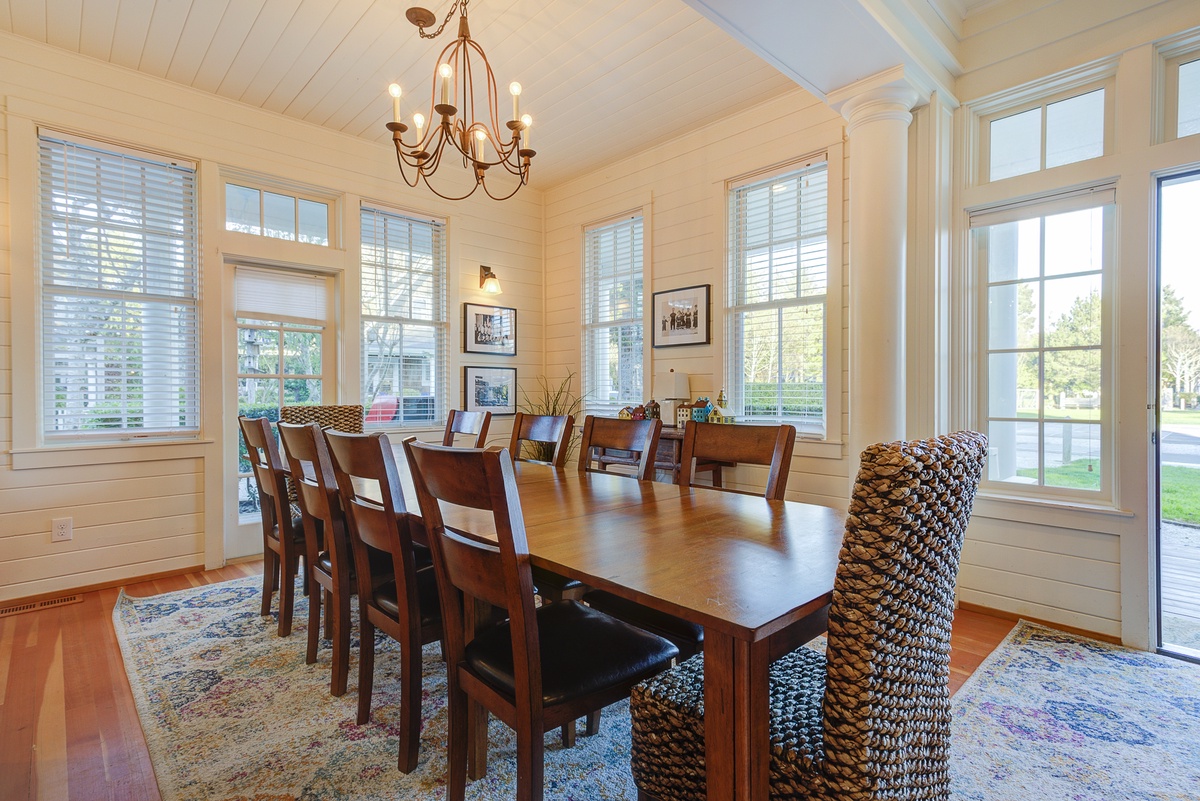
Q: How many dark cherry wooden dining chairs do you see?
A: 8